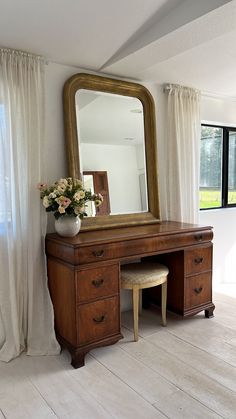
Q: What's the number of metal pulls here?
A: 6